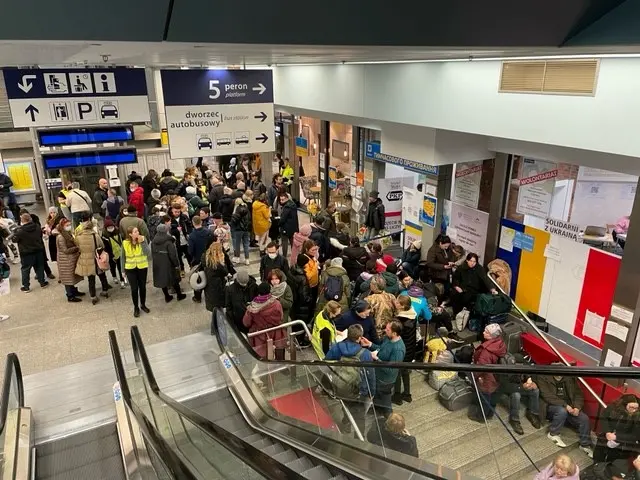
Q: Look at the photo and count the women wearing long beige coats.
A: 2